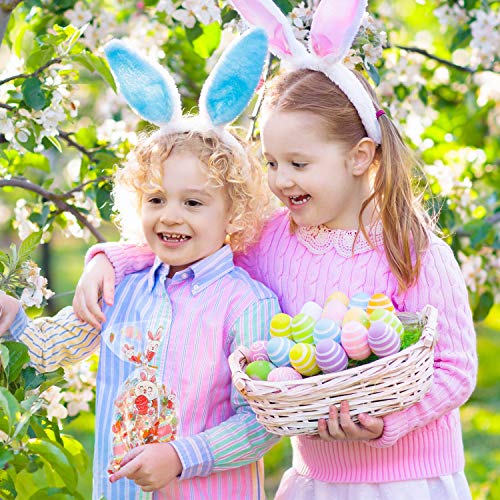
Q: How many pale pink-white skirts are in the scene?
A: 1